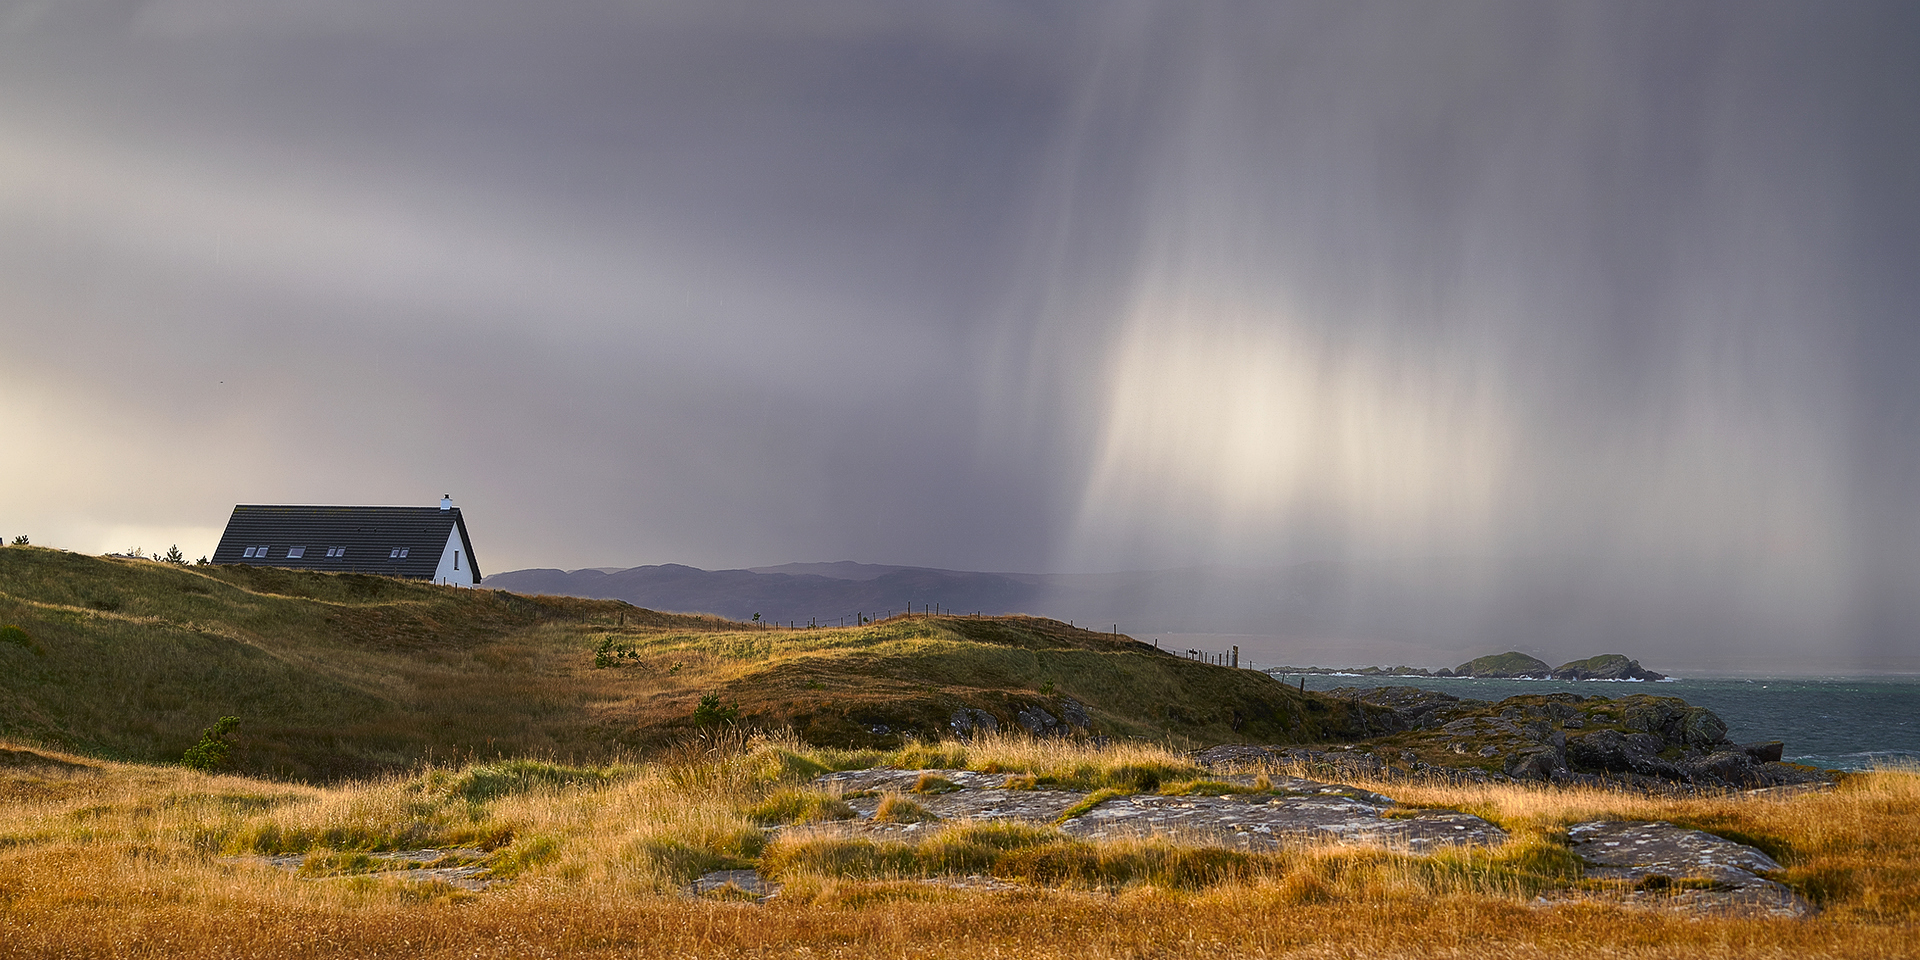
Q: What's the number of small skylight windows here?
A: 7